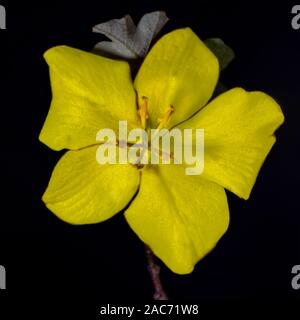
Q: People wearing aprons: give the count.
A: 0